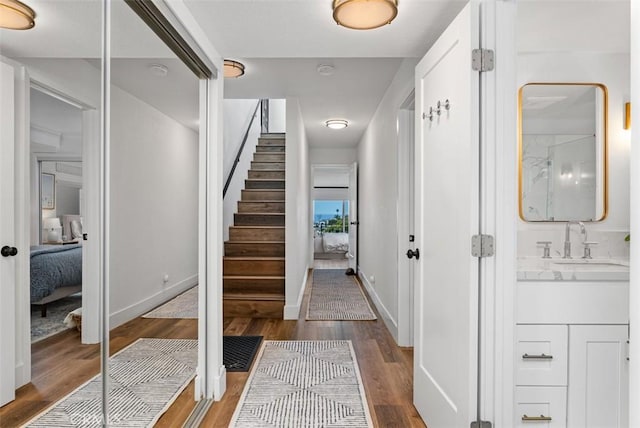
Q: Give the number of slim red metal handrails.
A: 0